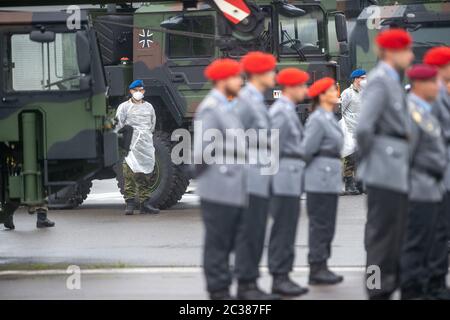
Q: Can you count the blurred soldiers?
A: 7